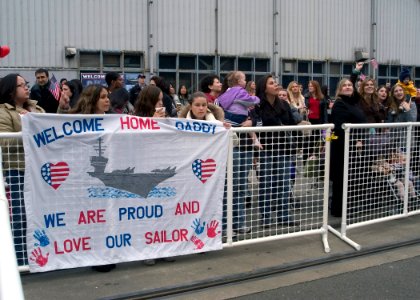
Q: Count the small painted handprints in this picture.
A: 5